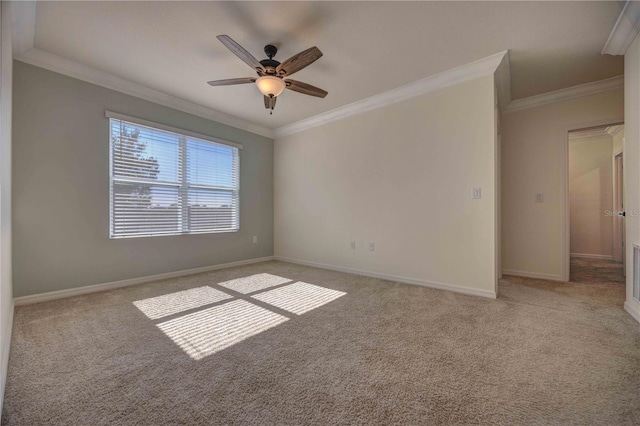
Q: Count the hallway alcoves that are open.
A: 1